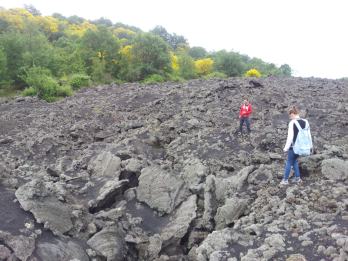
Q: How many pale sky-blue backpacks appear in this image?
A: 1